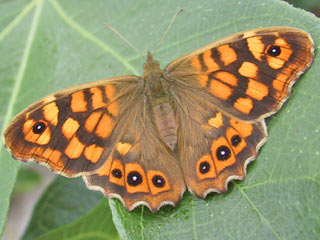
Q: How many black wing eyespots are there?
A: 8